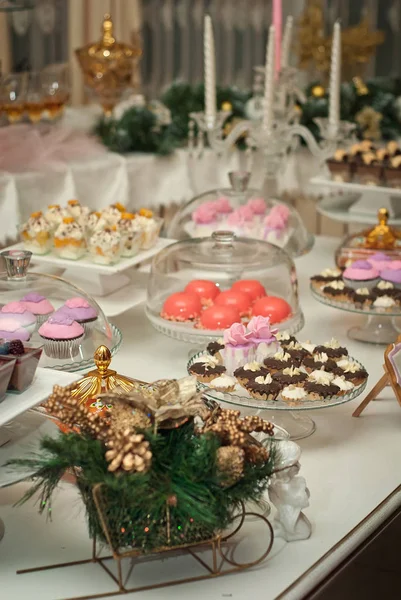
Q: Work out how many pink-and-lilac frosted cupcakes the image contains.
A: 8